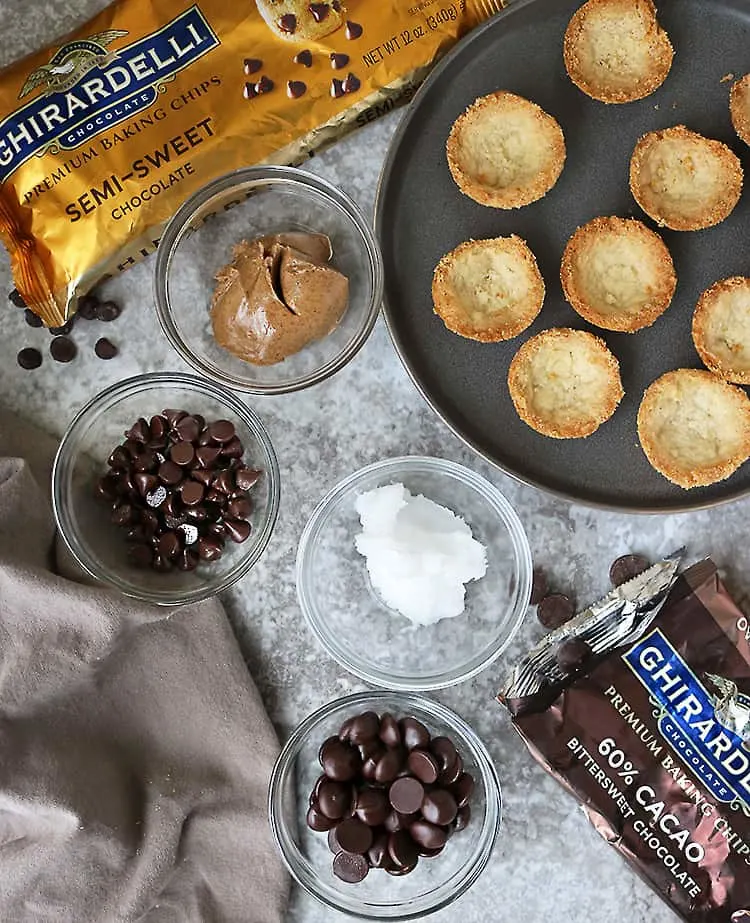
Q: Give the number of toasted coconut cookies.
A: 9